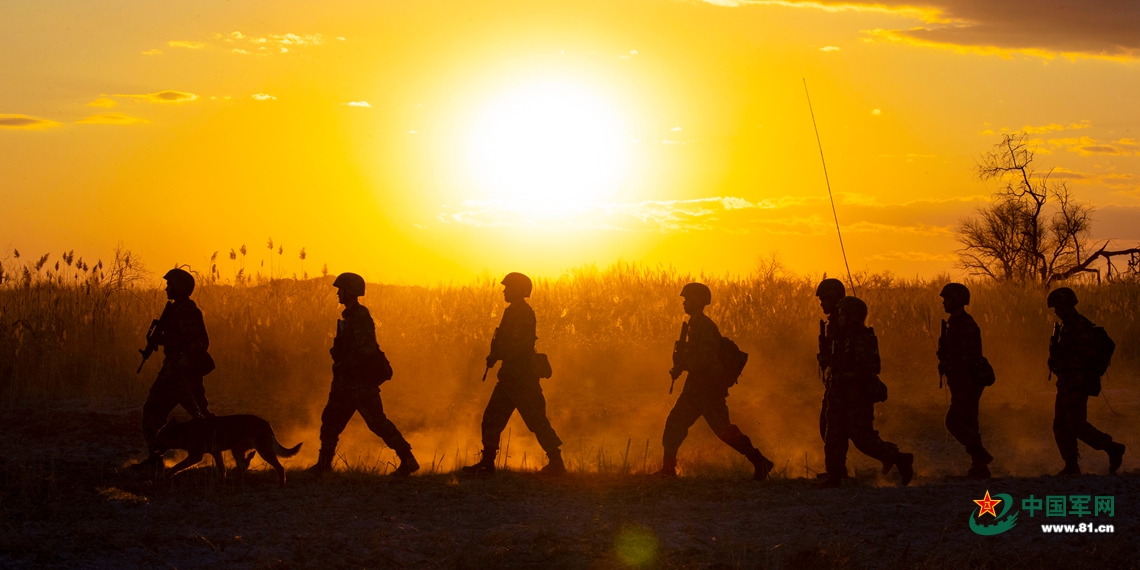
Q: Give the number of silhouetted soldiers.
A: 8